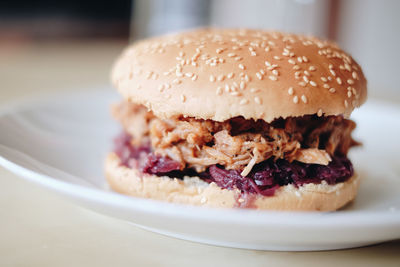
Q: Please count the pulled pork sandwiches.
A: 1